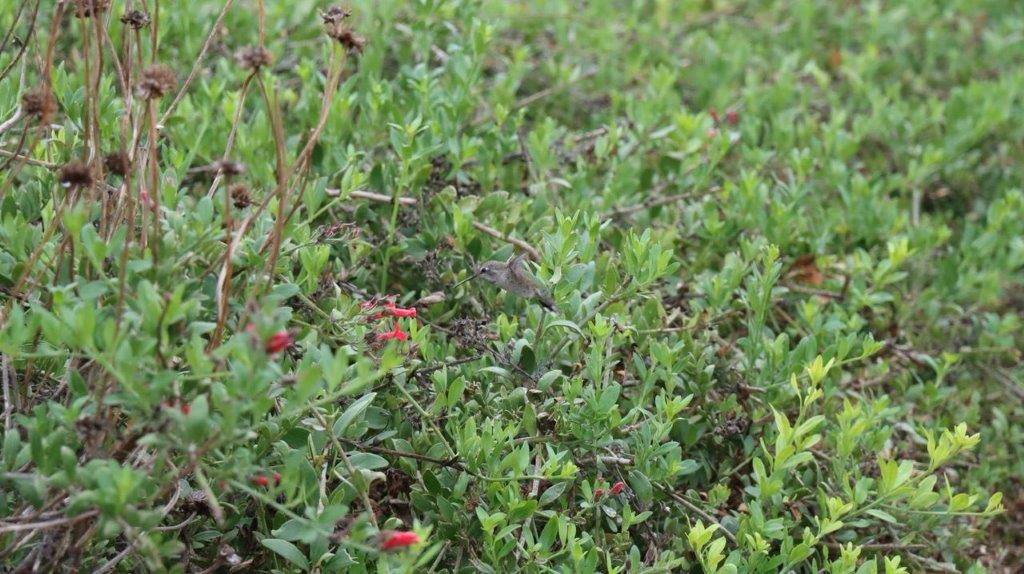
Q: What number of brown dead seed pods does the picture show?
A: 11